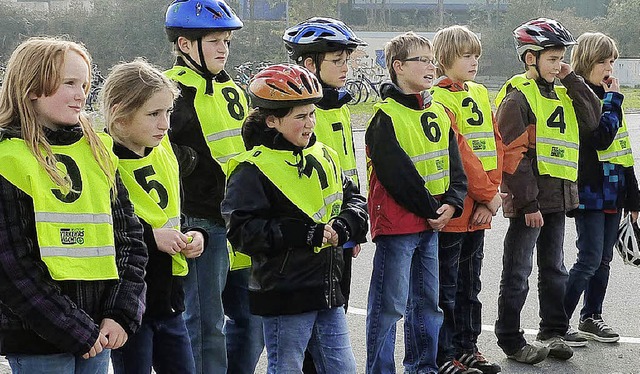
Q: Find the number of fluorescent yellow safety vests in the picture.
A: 9